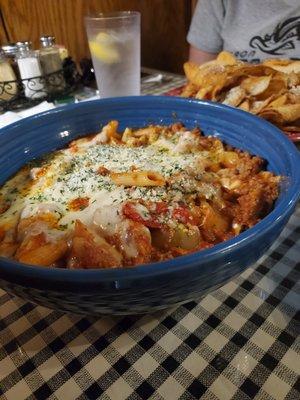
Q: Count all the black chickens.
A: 0